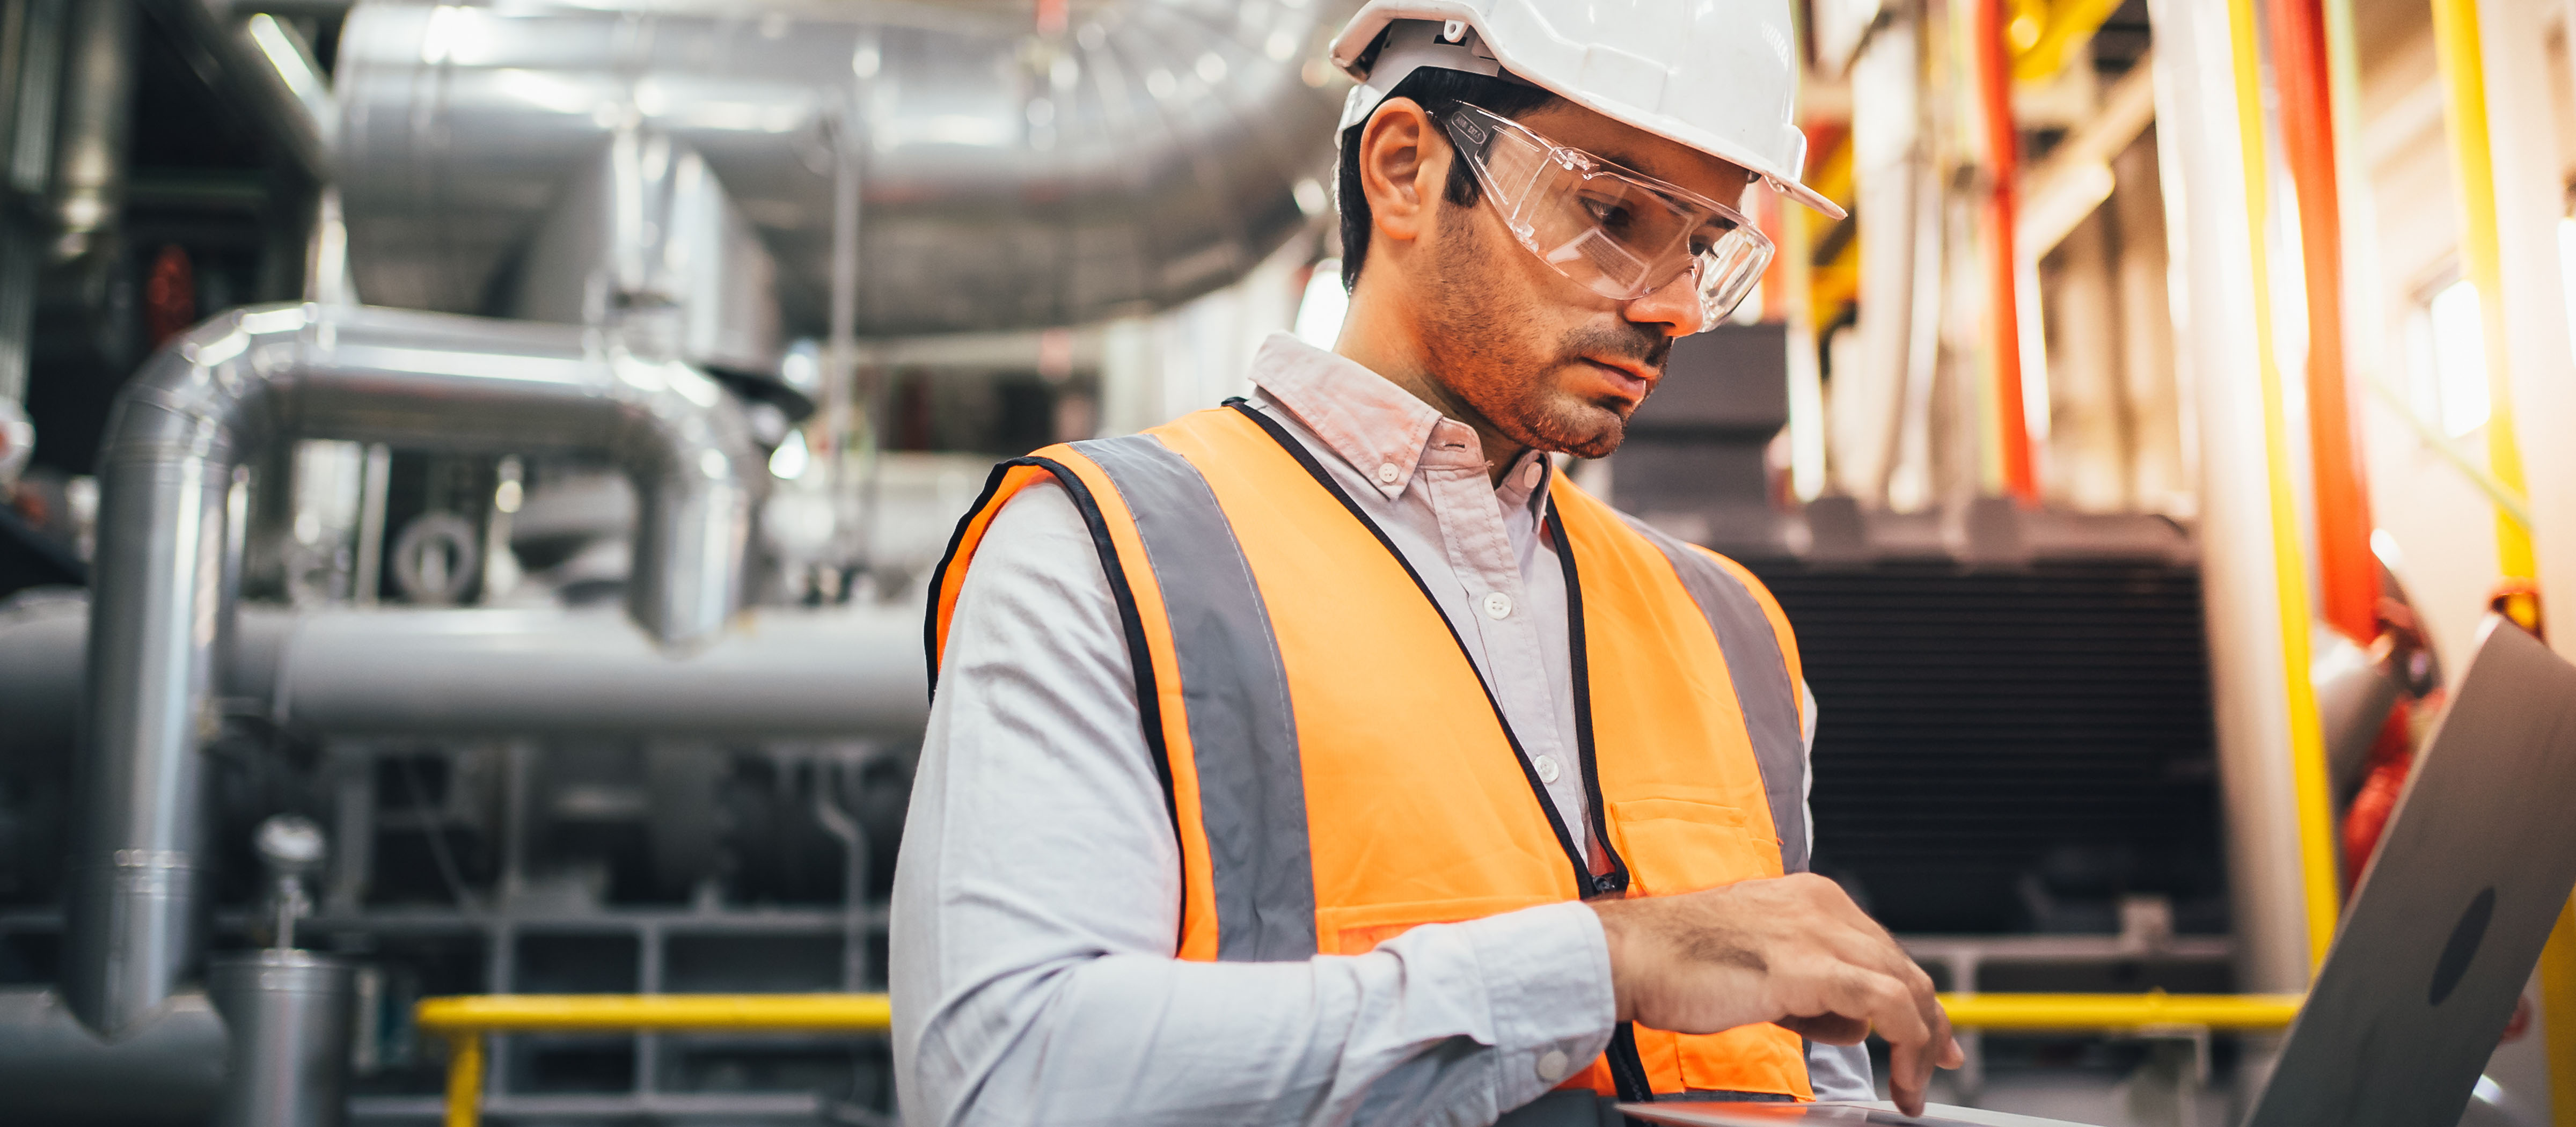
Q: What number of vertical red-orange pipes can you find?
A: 2